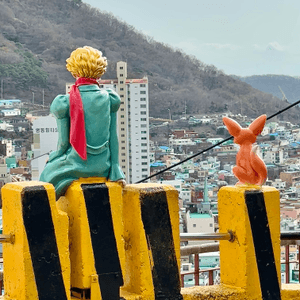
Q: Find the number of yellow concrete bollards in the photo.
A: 4